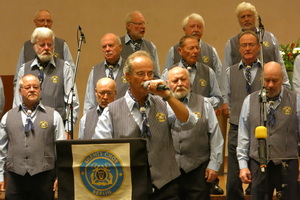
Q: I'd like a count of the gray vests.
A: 13